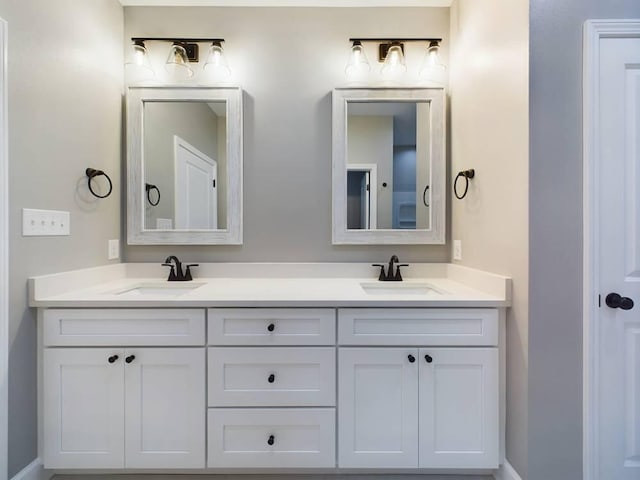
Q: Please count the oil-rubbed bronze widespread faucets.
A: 2